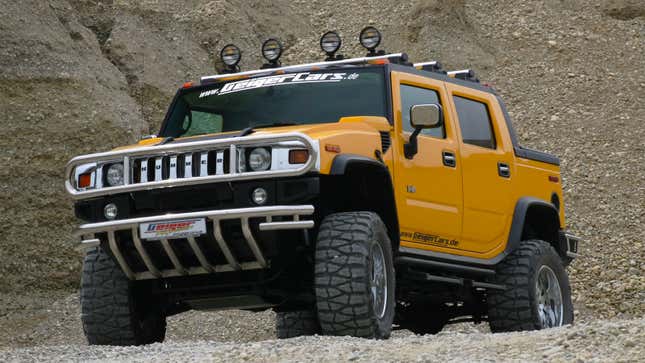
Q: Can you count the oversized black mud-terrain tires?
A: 4